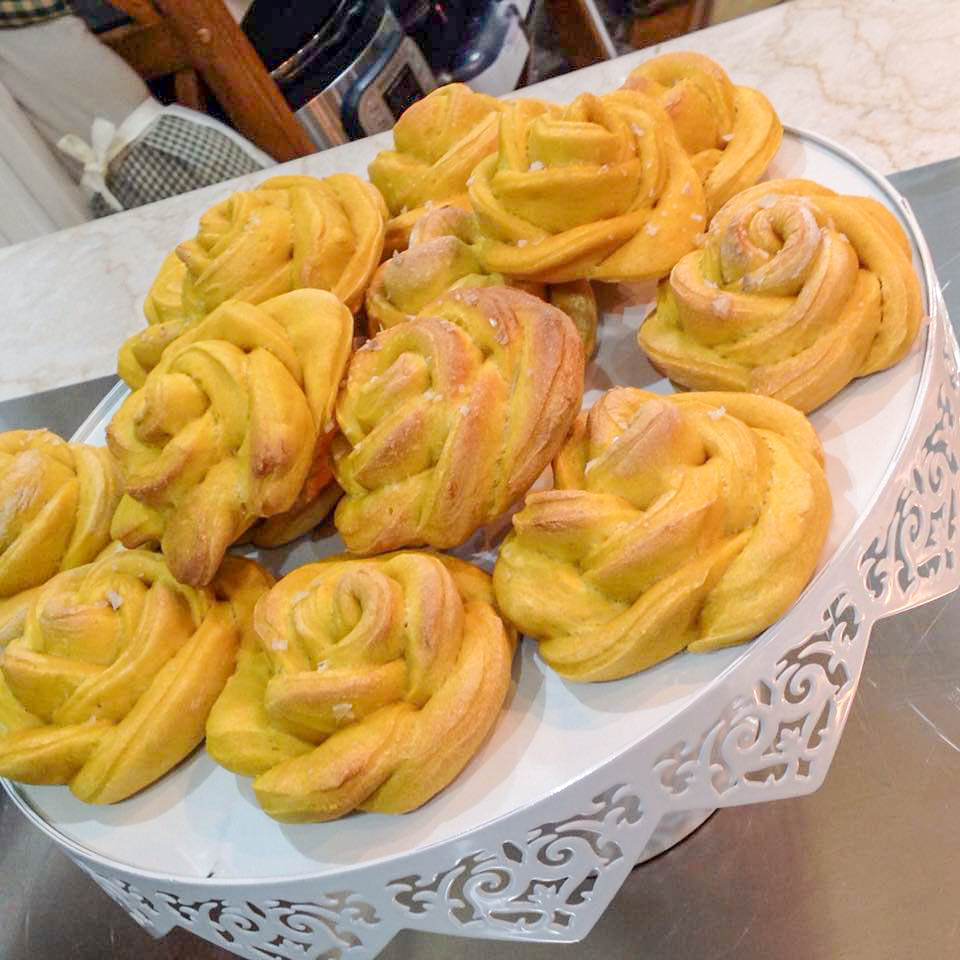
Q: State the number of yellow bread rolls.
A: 12